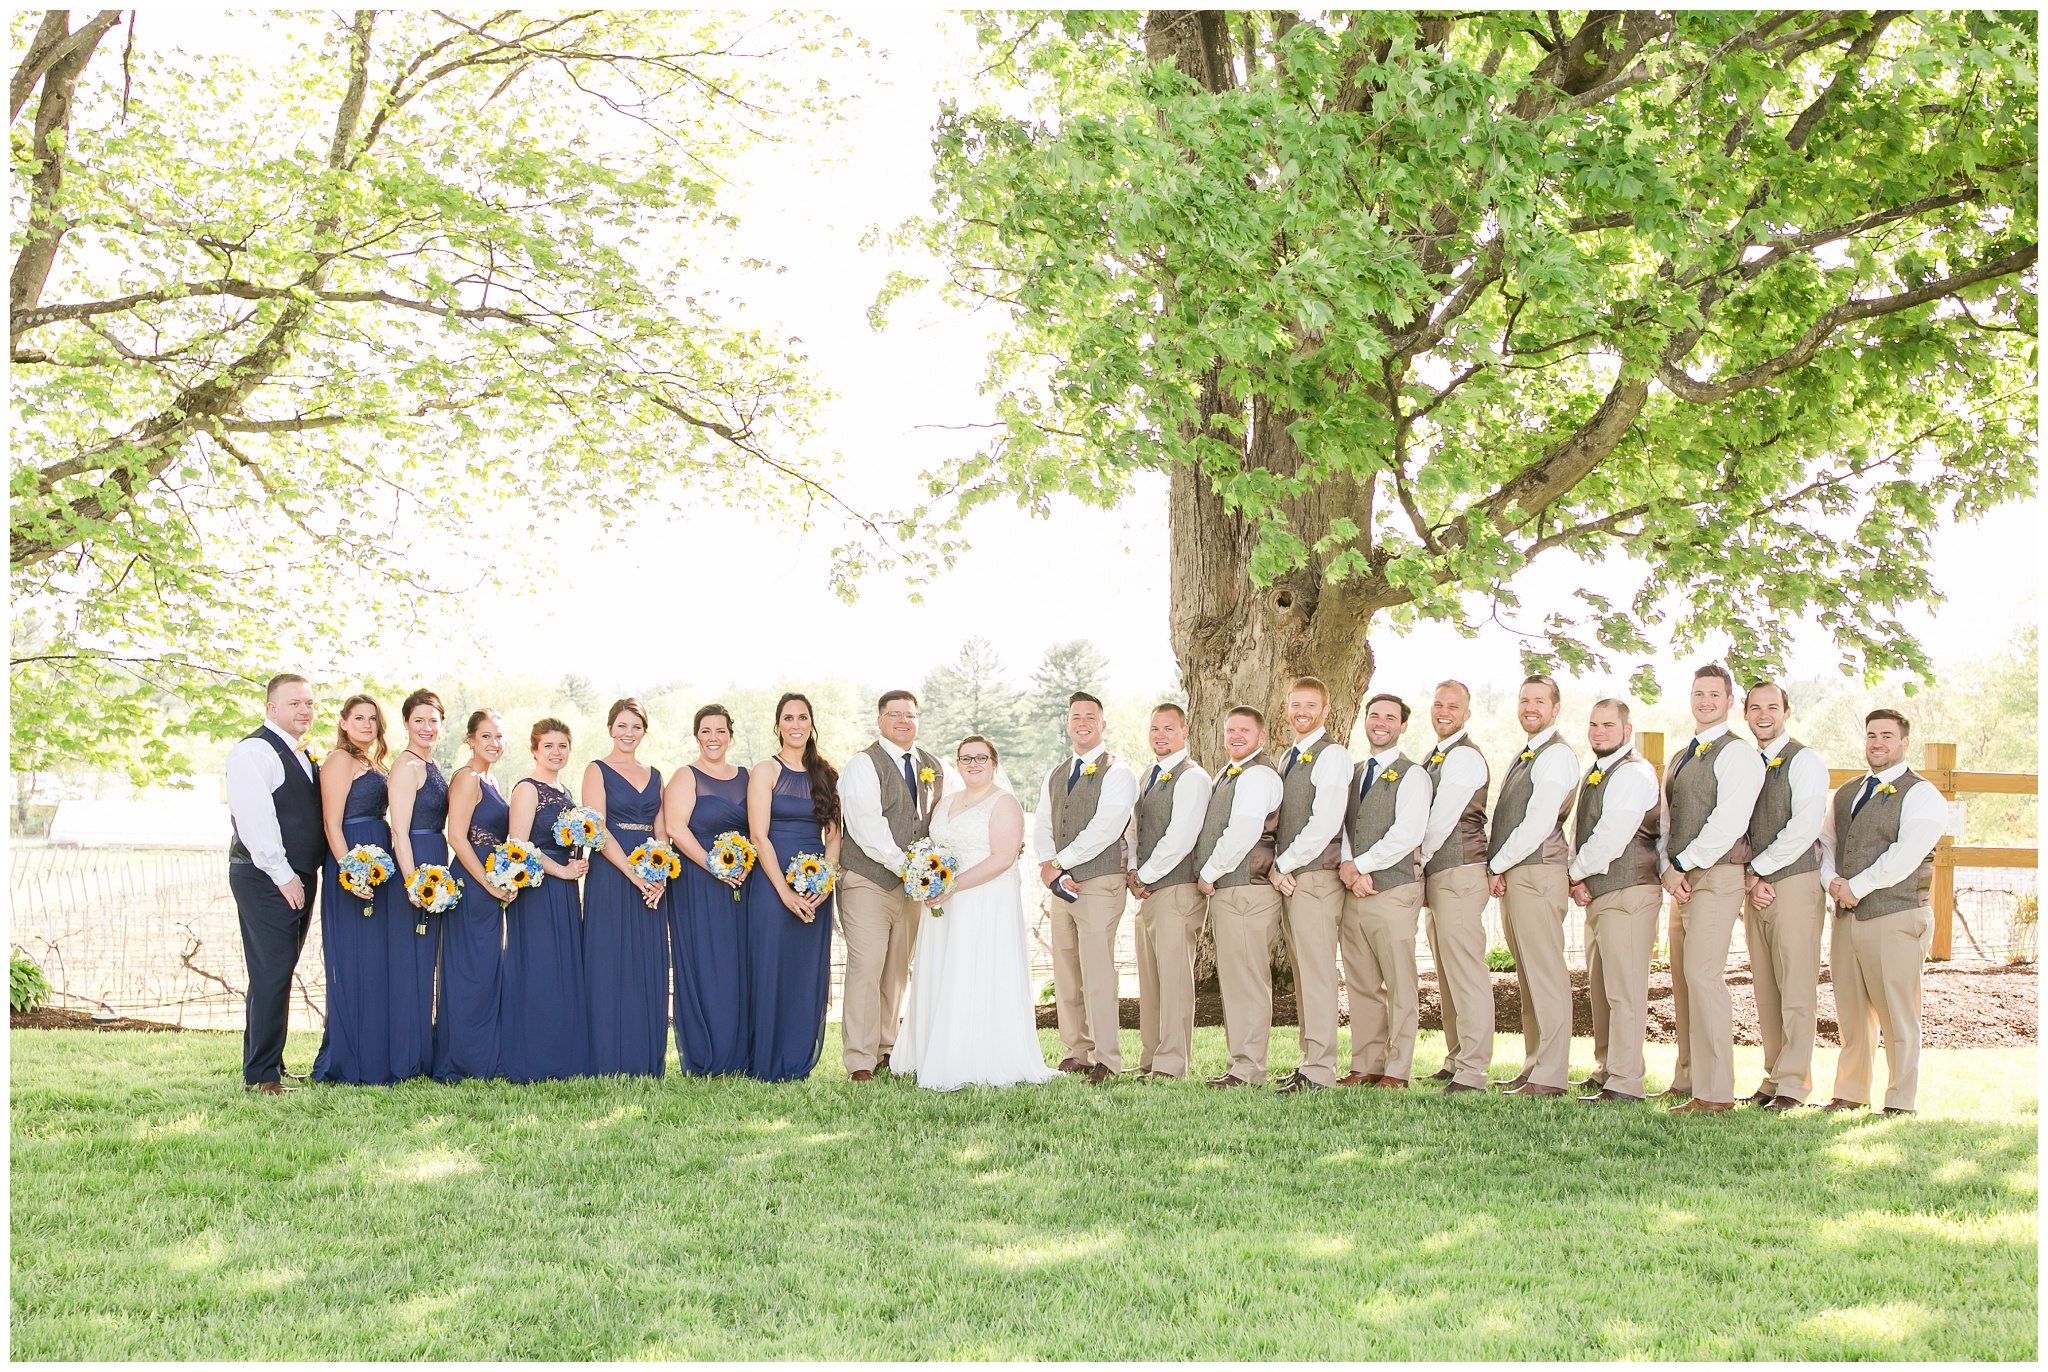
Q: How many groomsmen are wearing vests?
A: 11